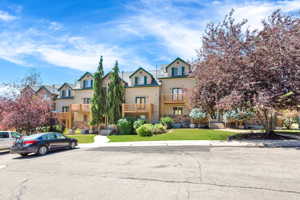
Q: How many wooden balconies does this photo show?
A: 4